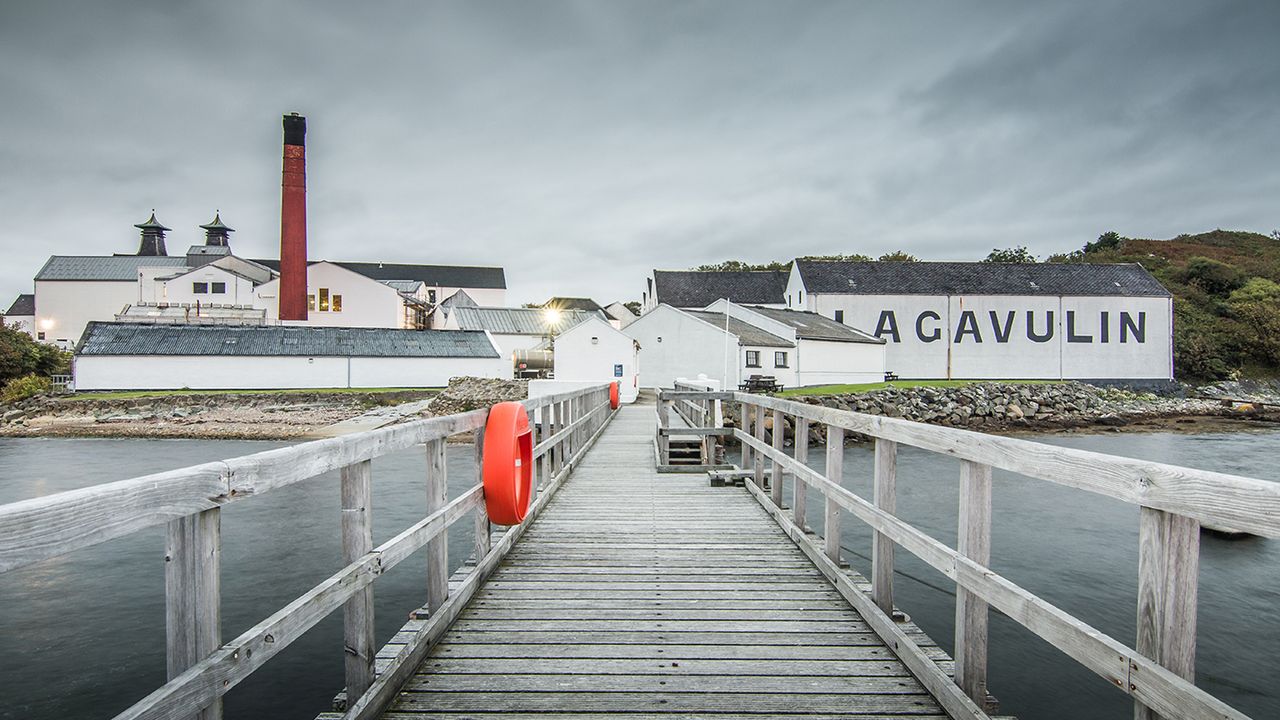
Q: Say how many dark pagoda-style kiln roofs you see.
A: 2